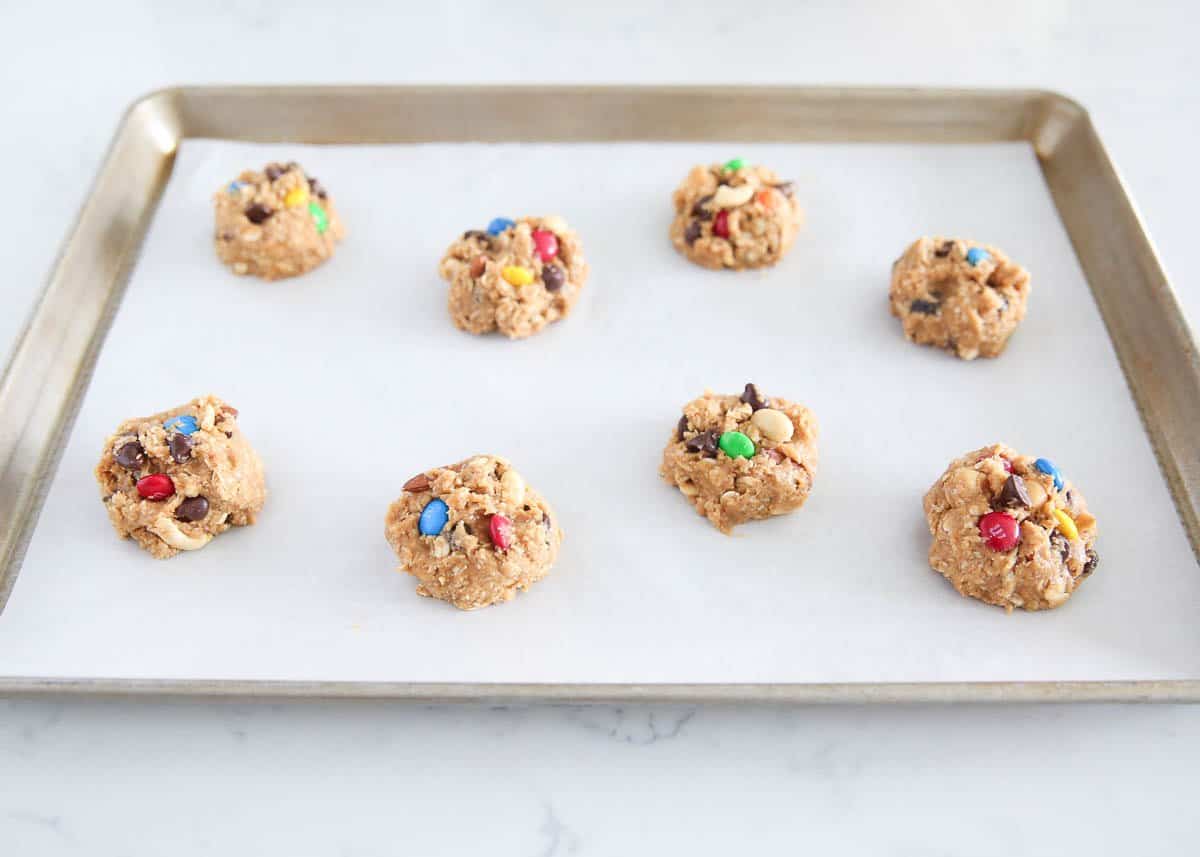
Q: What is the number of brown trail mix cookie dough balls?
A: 8